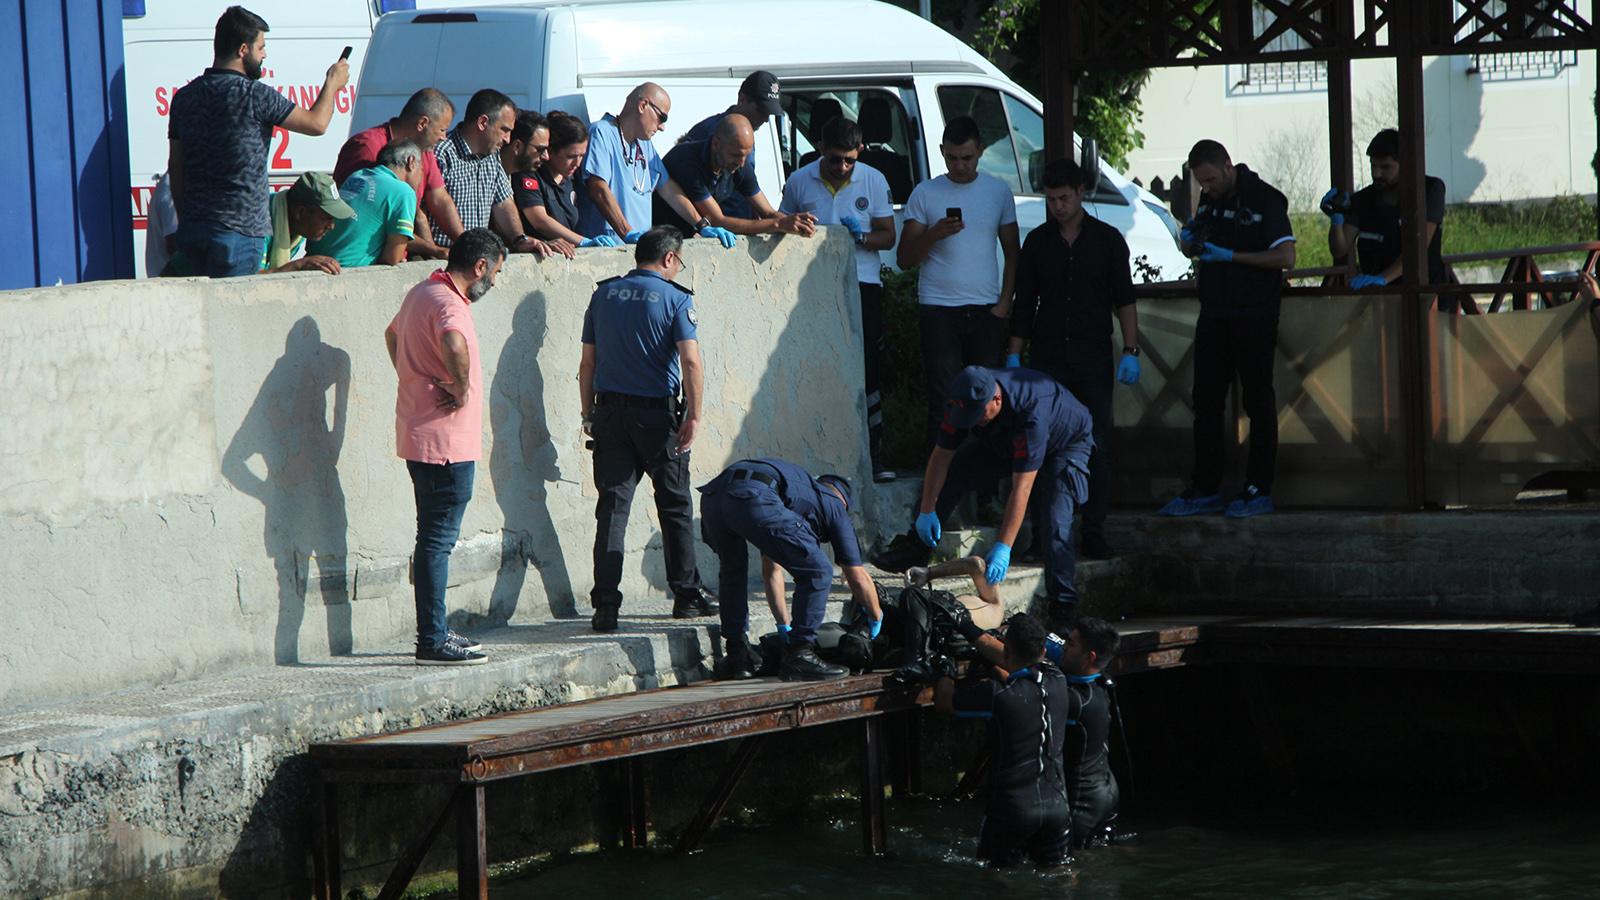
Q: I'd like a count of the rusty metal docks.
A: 1